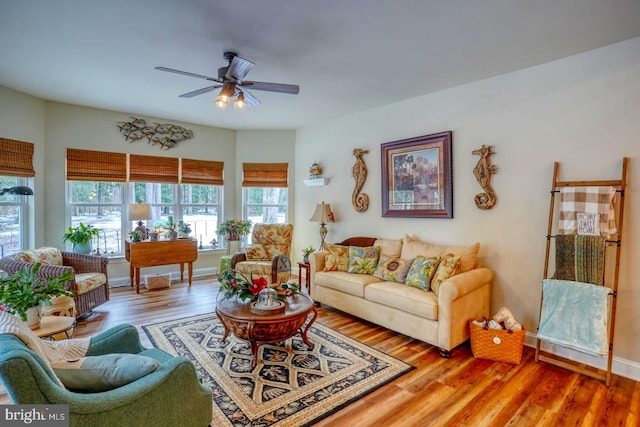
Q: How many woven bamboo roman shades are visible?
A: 5